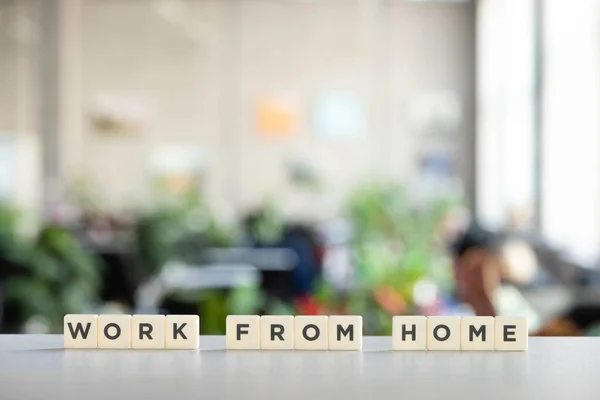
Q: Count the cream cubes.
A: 12